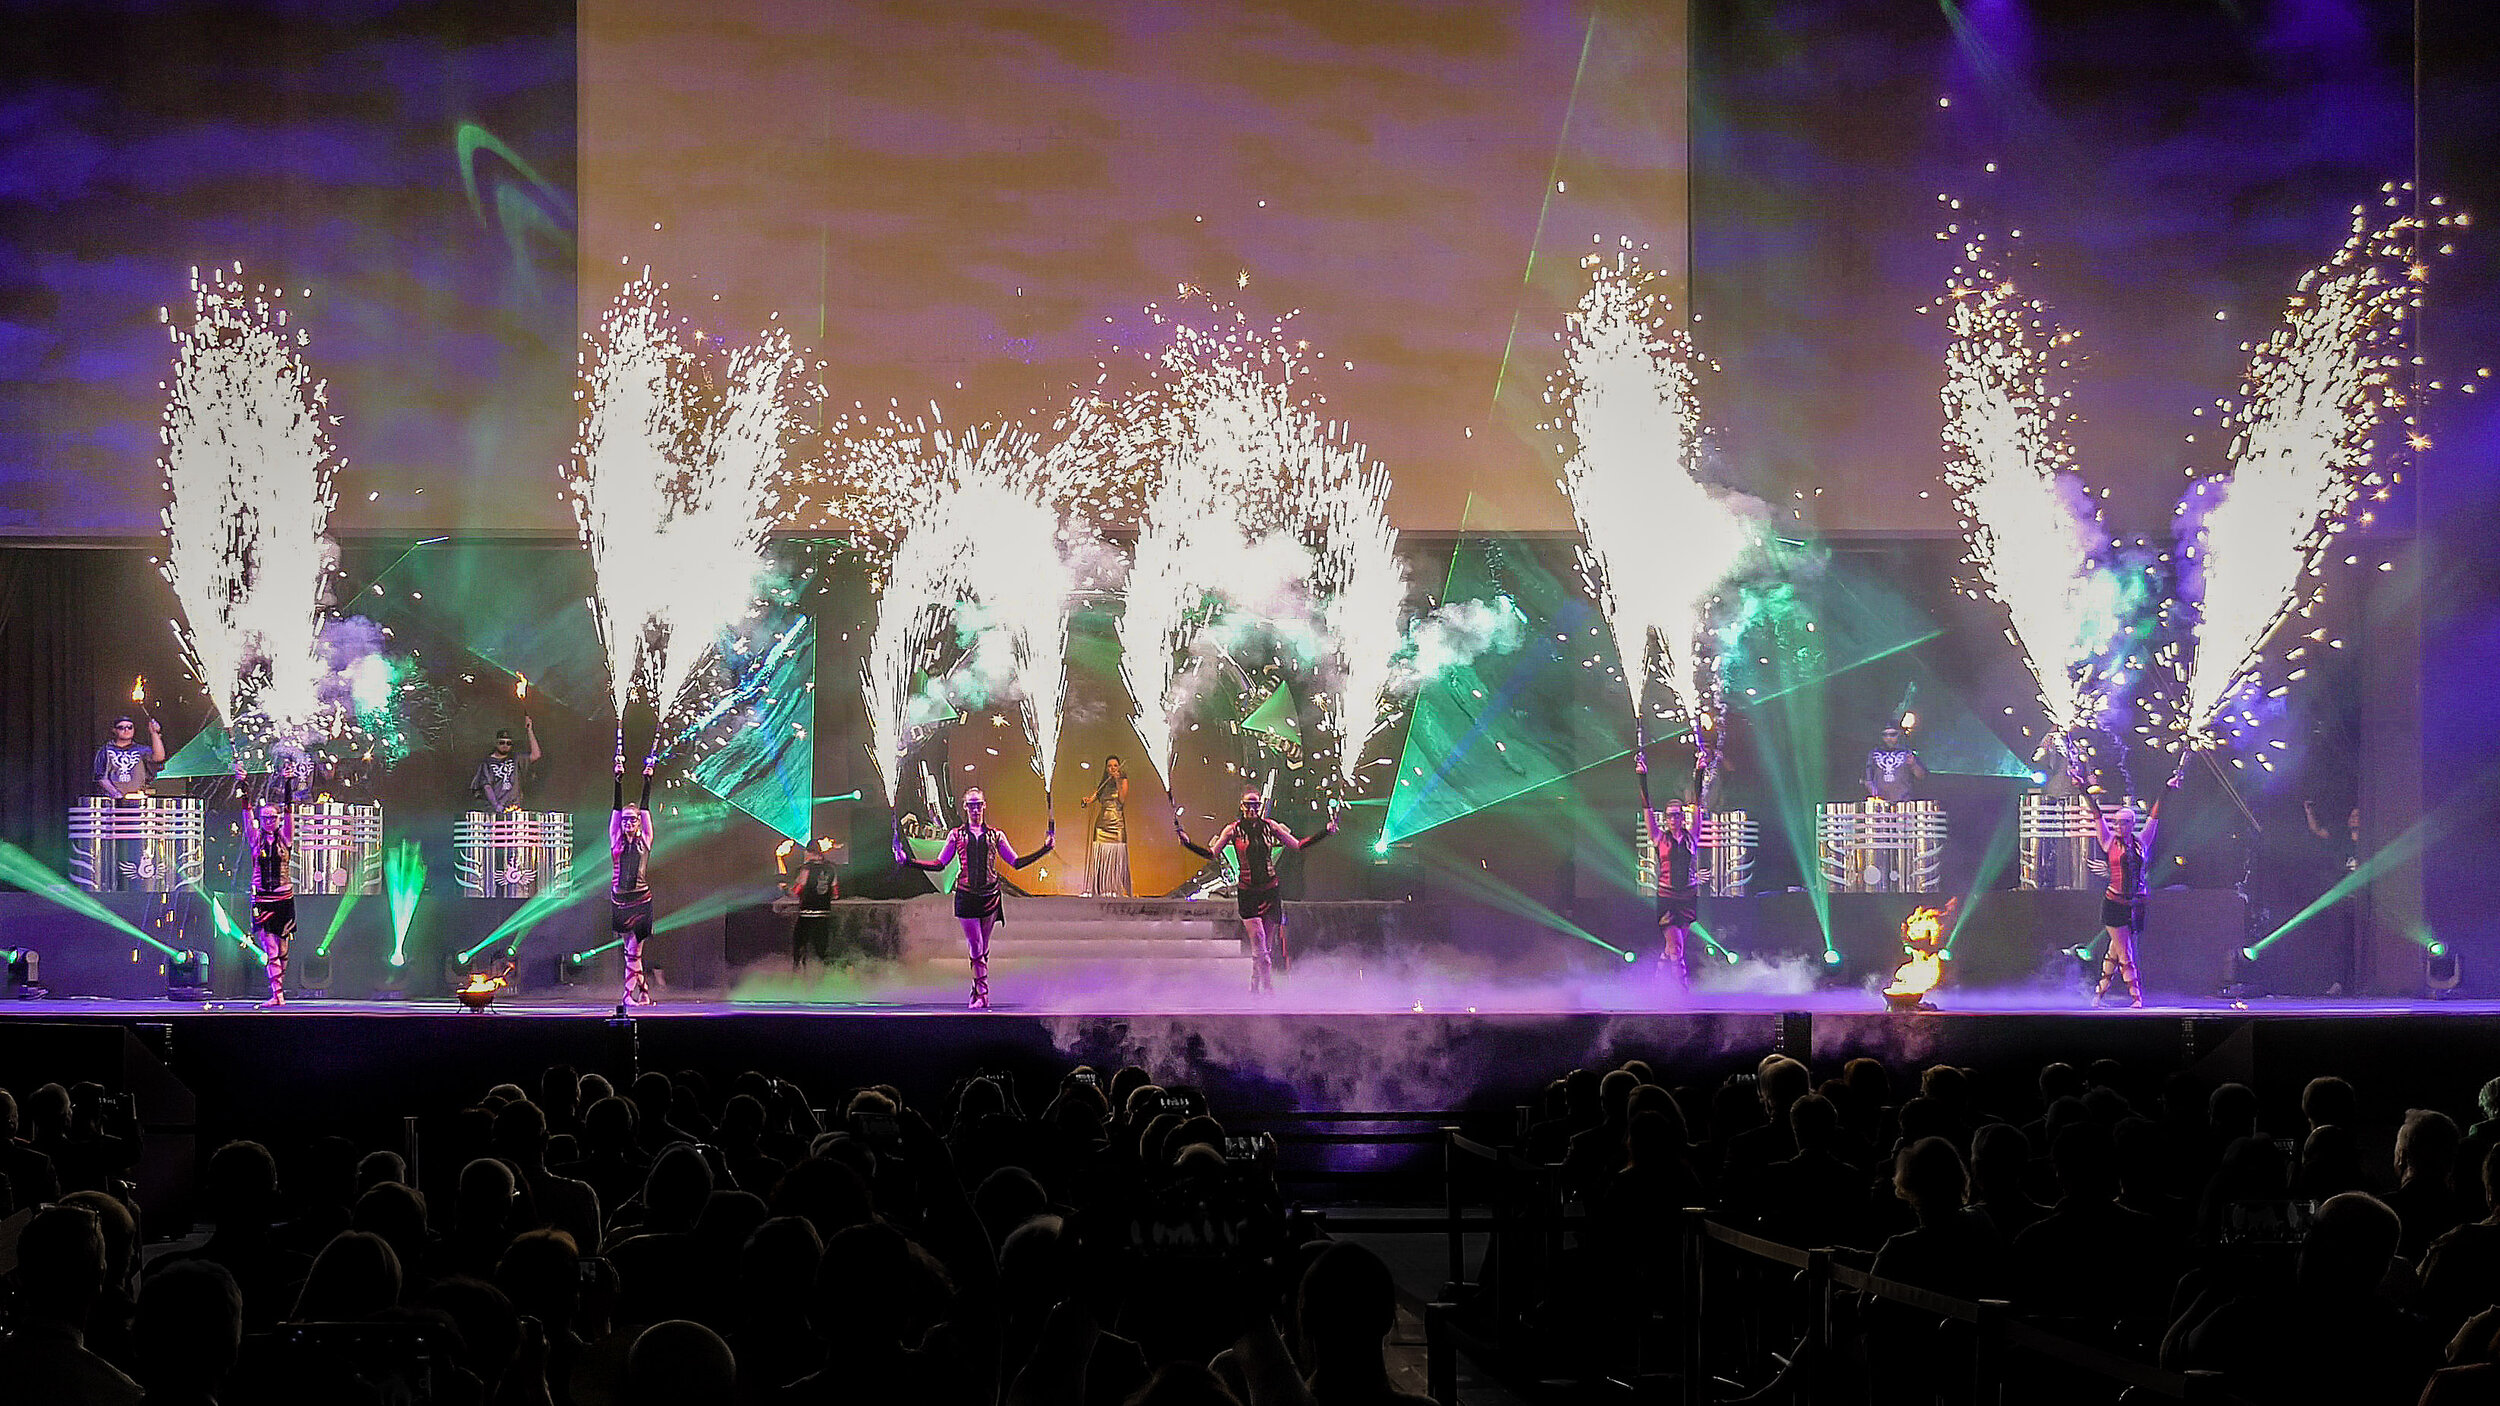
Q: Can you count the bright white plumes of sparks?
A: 12